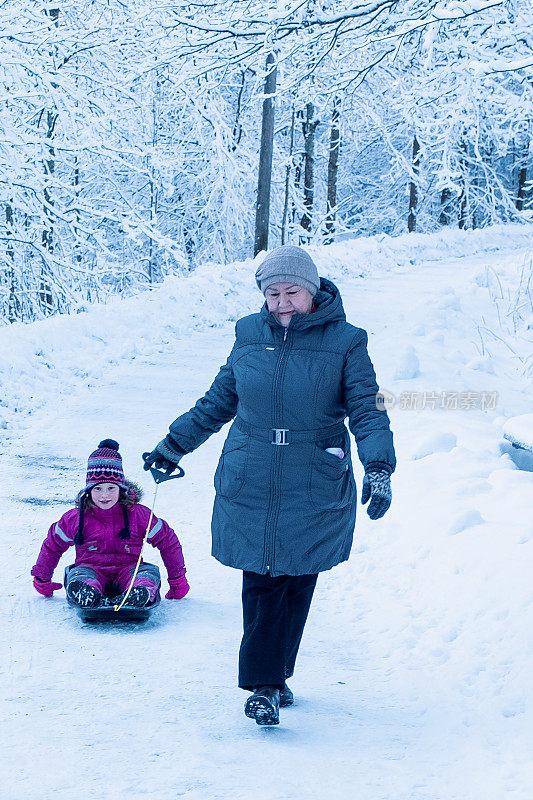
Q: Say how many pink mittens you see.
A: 2